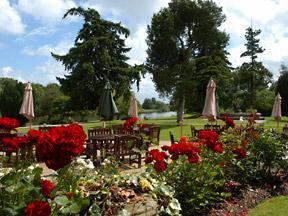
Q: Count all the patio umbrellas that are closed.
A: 5